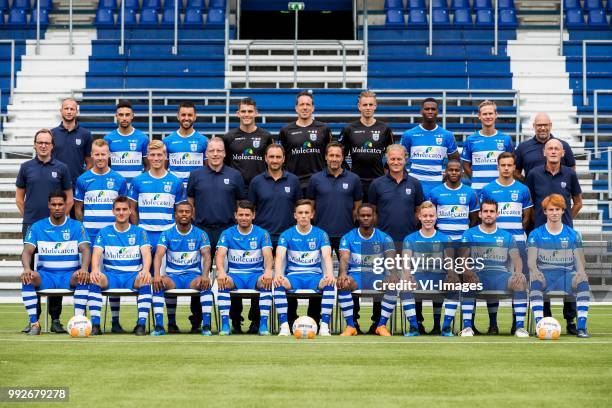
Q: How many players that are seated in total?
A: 9